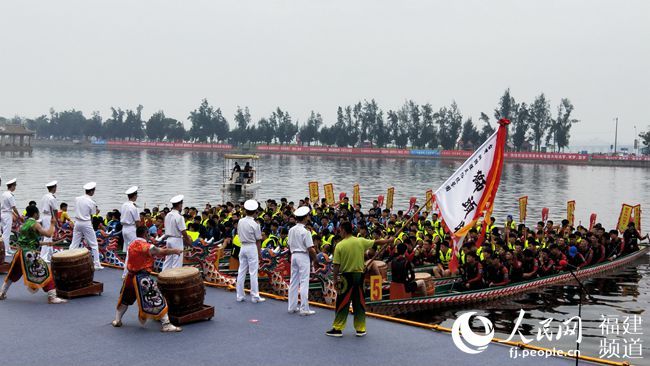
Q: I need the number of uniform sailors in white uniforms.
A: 7